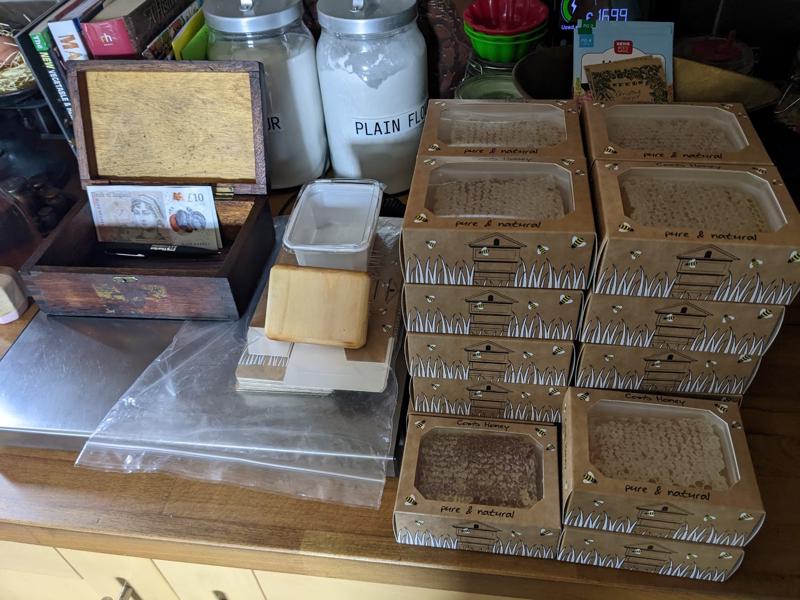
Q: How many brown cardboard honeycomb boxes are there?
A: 13